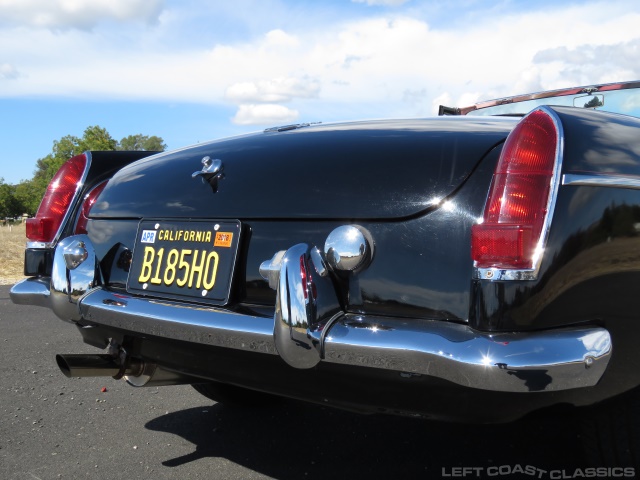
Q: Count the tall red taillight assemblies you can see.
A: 2